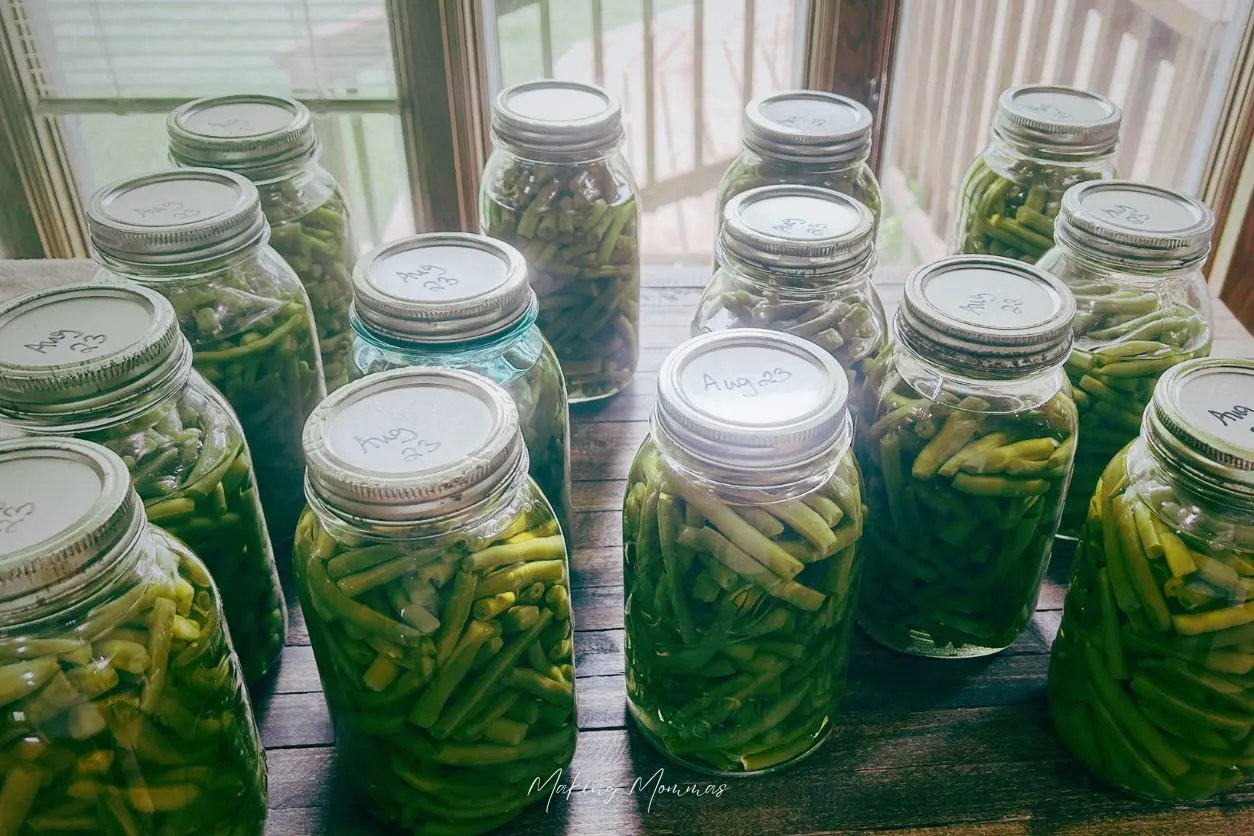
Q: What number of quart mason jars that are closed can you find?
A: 14